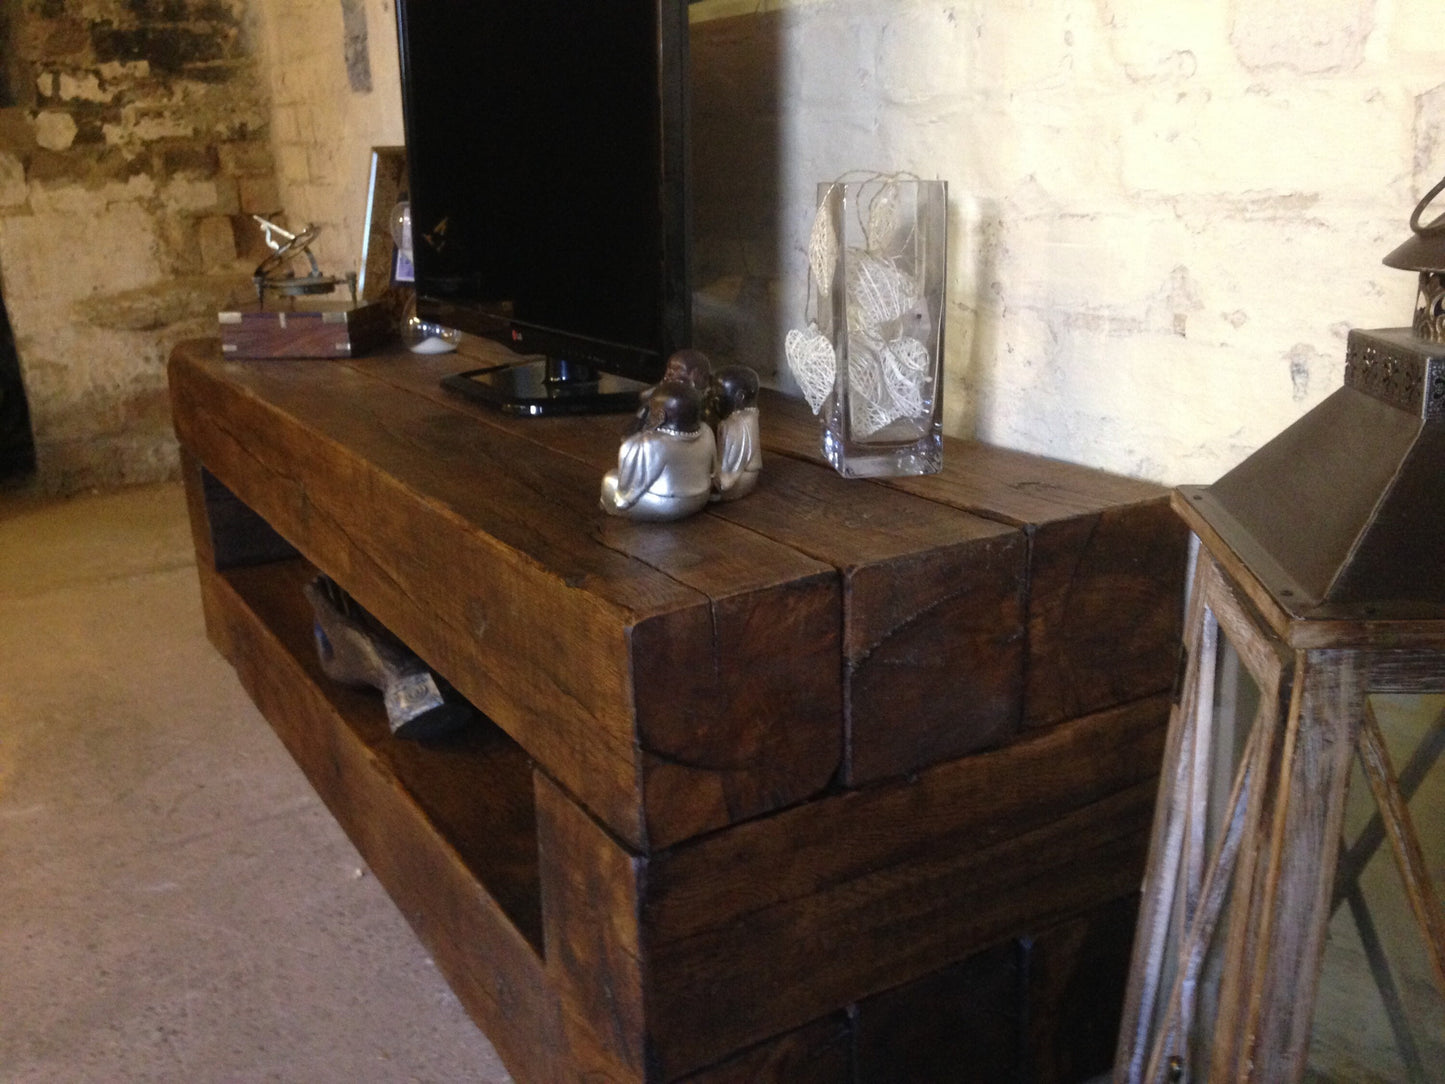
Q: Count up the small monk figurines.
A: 3